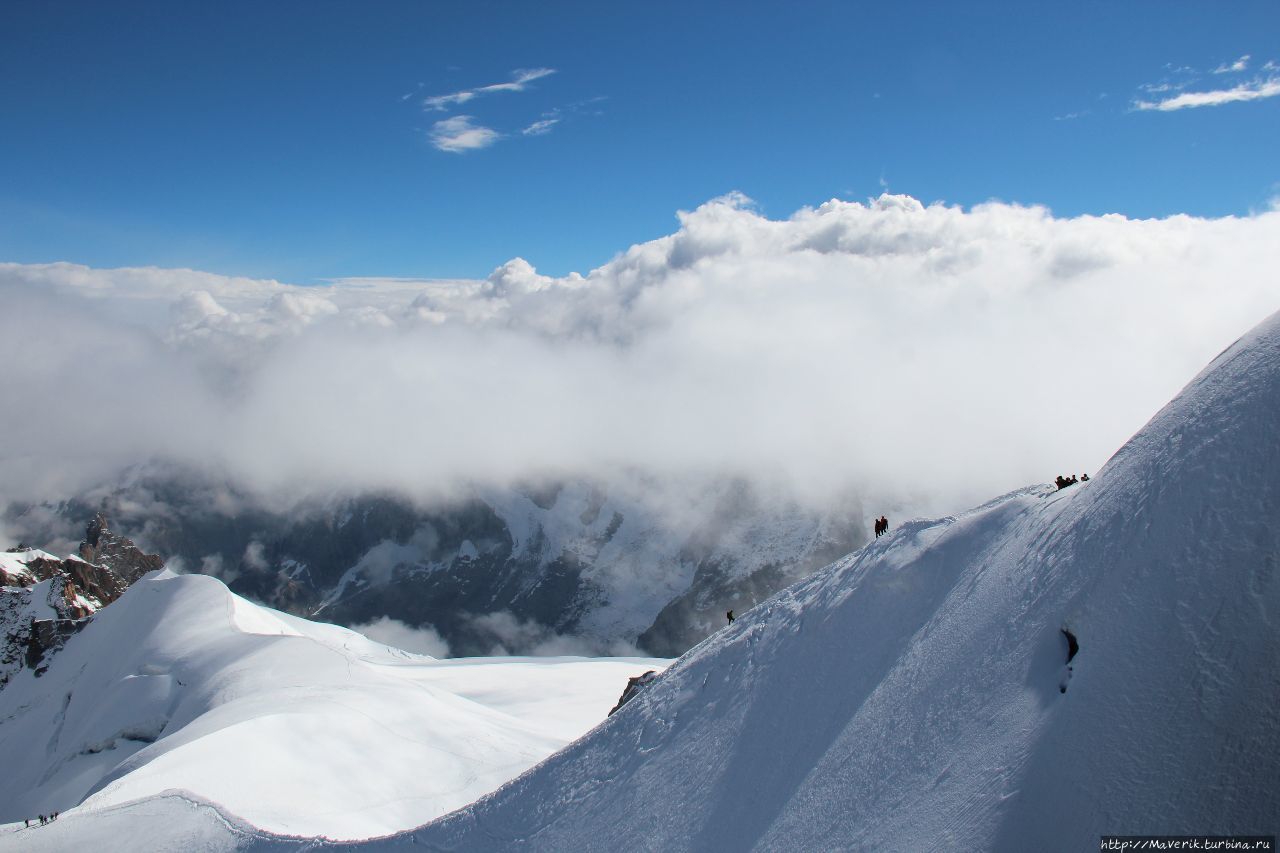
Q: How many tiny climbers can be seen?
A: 12